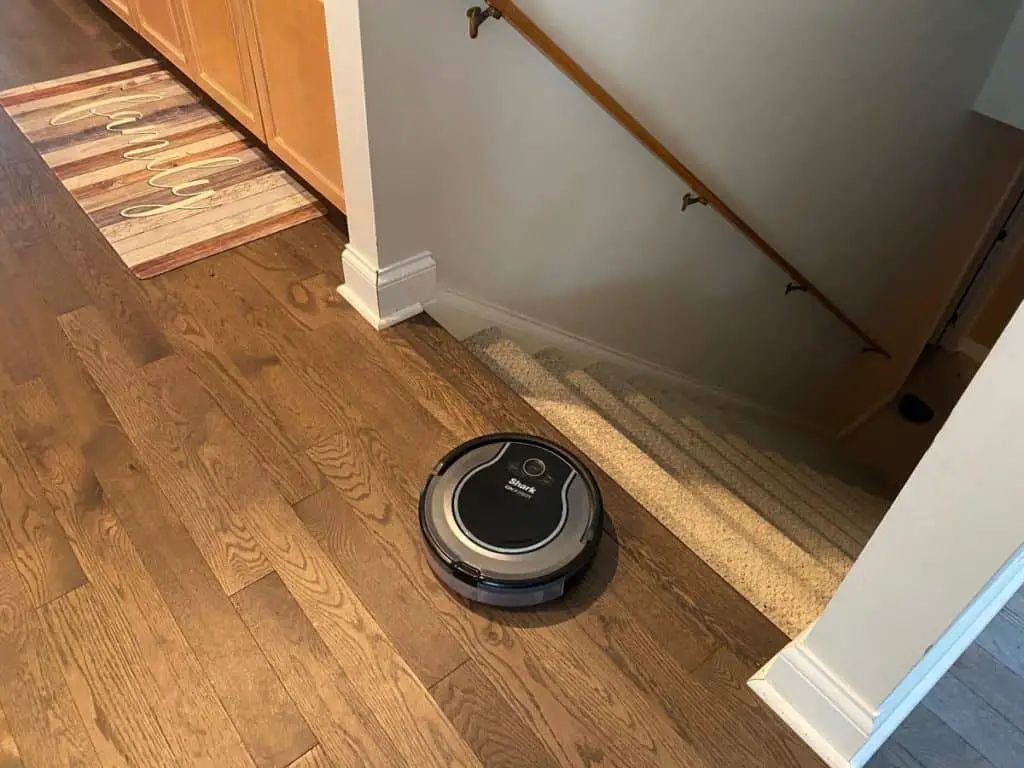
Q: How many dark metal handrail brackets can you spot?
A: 4